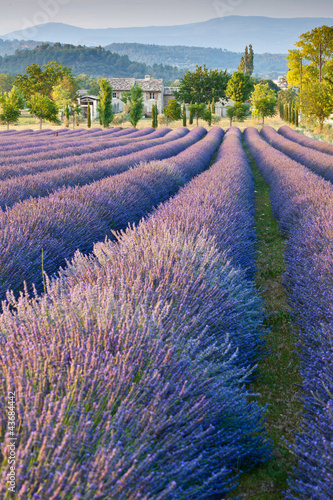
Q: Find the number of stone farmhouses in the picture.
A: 1